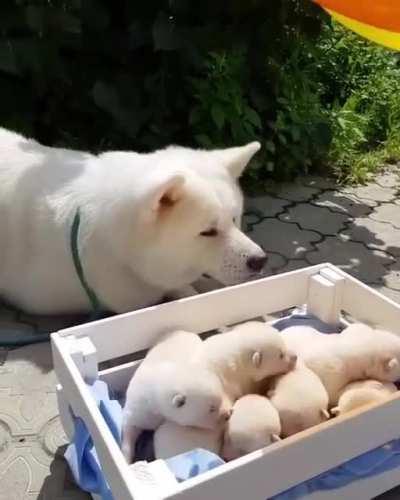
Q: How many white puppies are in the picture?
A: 7